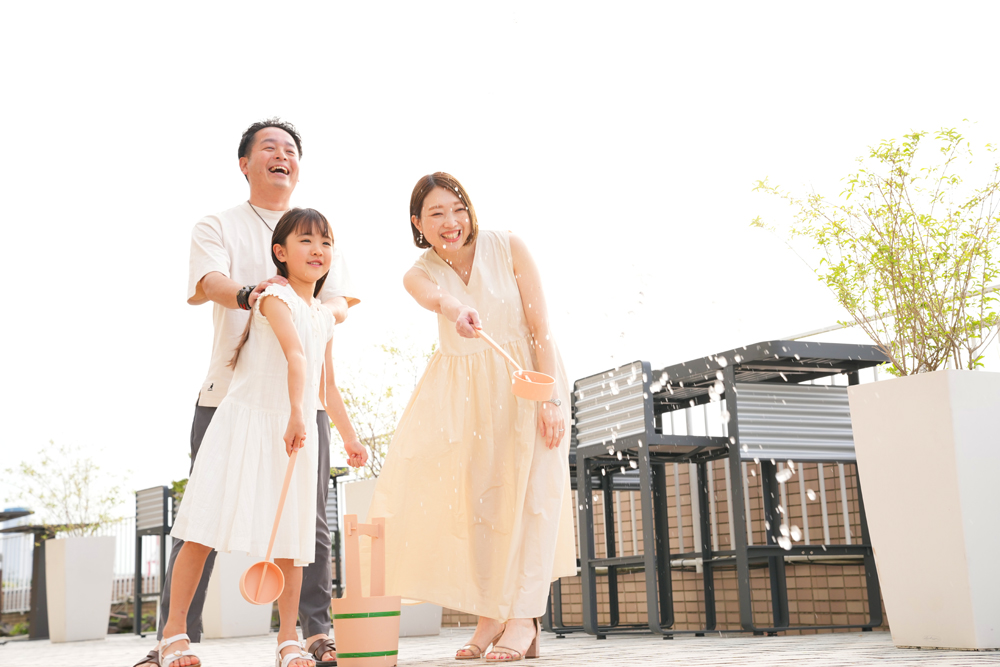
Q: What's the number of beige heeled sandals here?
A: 2